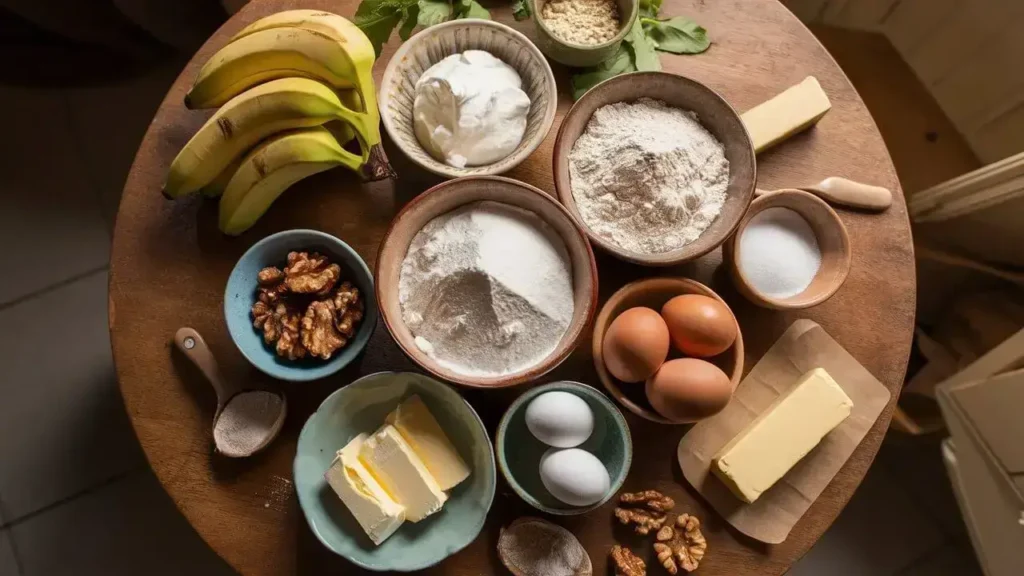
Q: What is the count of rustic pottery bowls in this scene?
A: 9